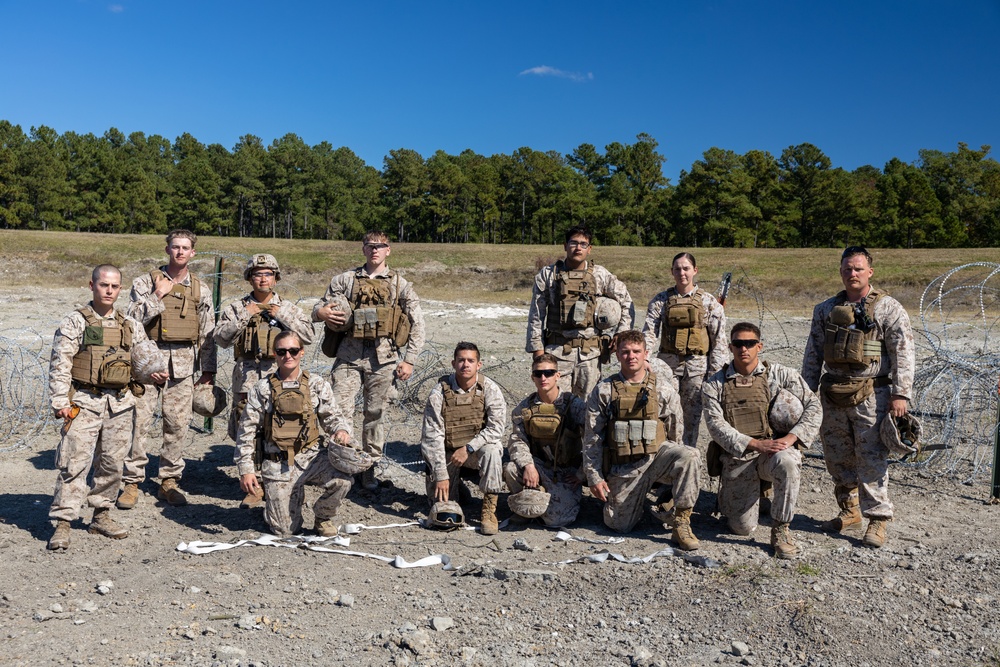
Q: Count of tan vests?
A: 12